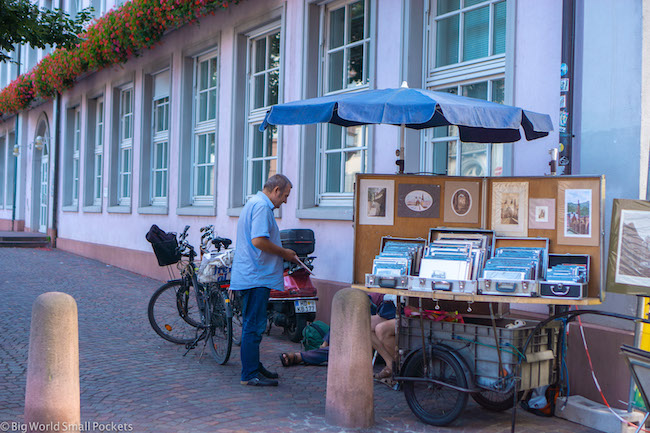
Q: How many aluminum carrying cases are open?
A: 4